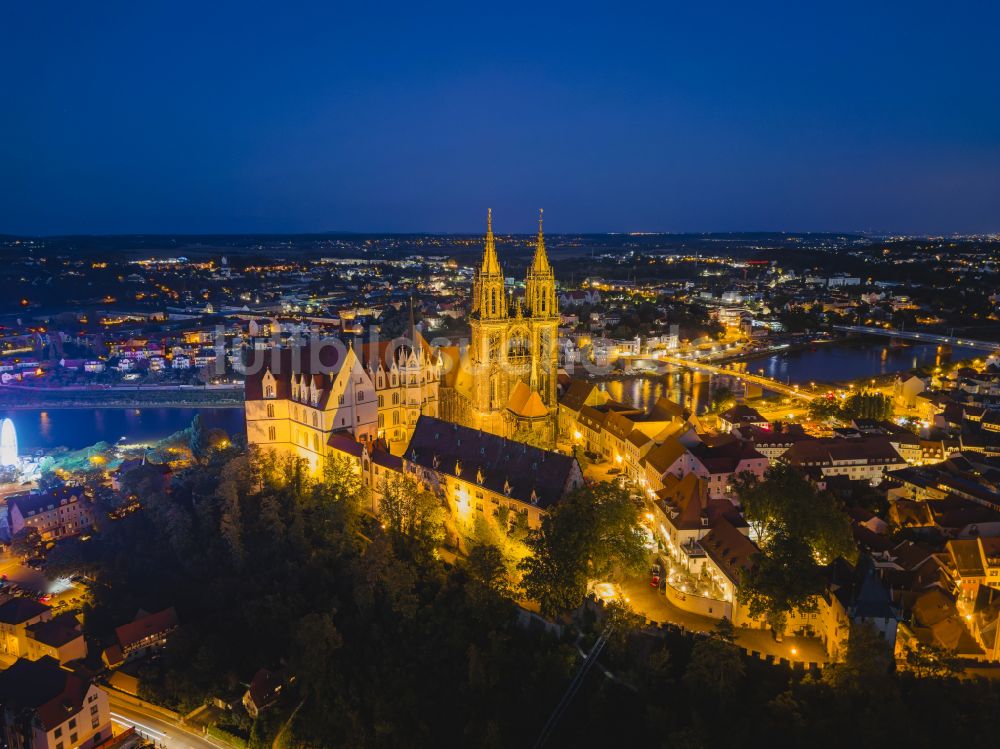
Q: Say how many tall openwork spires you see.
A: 2